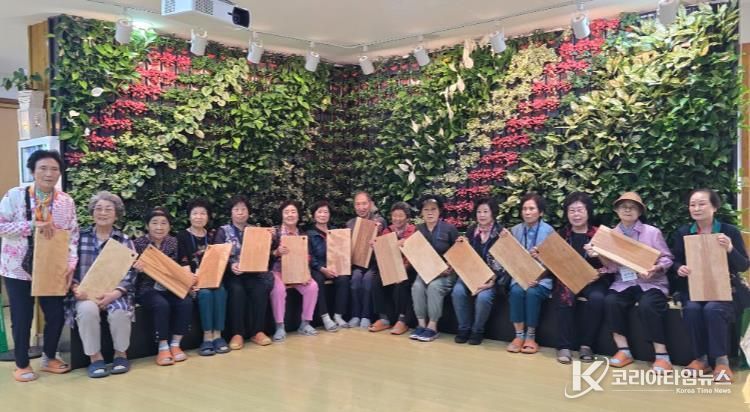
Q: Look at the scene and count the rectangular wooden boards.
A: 15